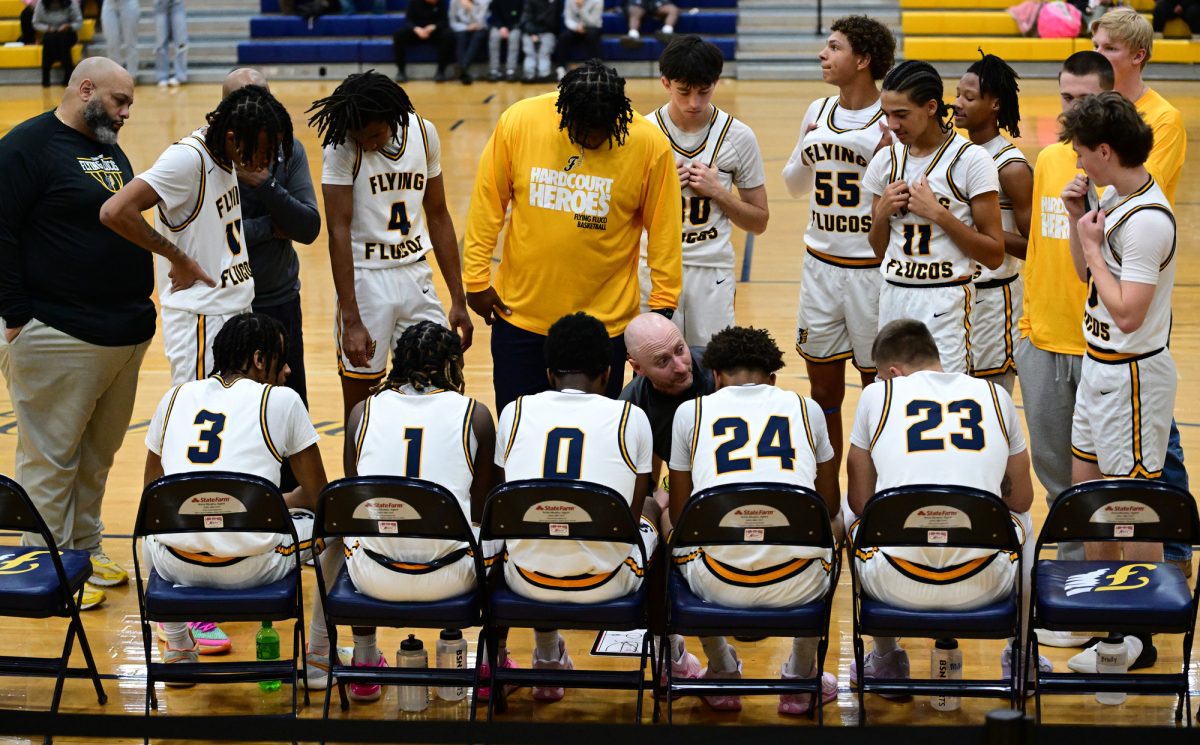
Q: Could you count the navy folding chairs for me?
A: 7